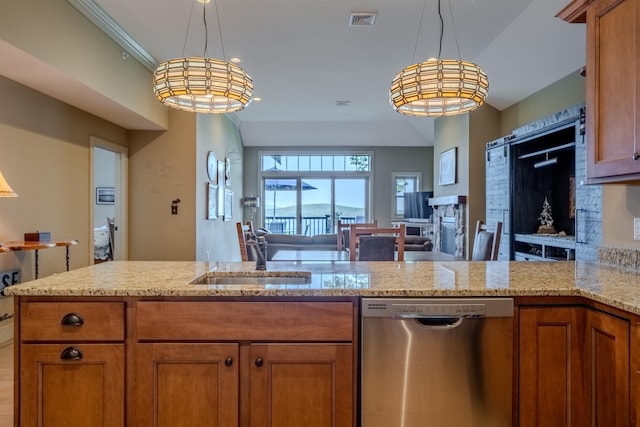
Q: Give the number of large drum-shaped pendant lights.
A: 2